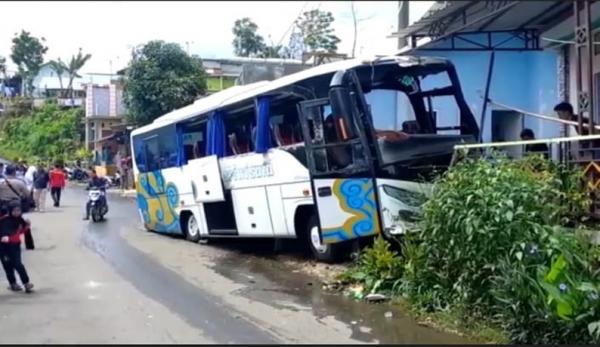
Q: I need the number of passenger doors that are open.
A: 1